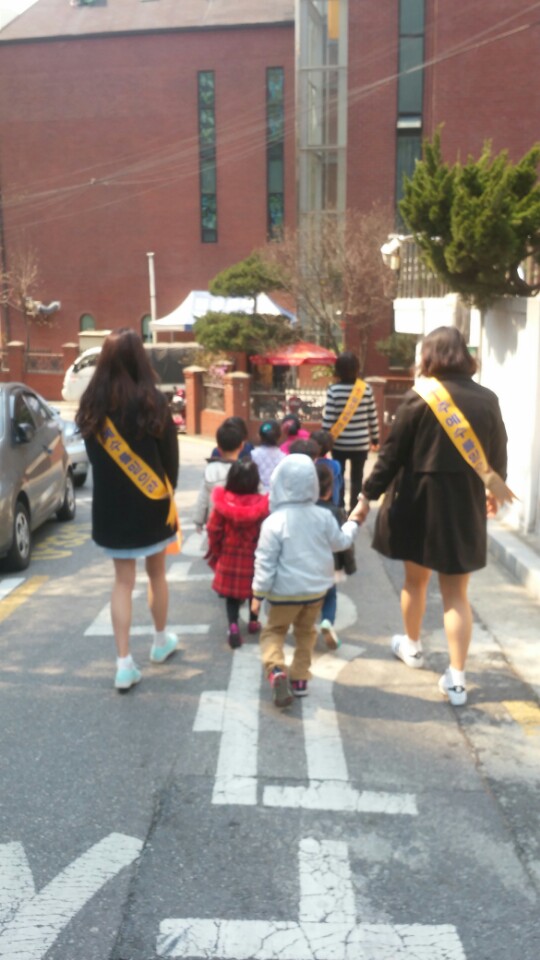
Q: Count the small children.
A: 9